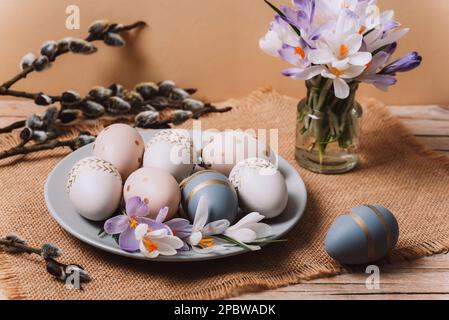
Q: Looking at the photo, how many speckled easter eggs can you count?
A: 3